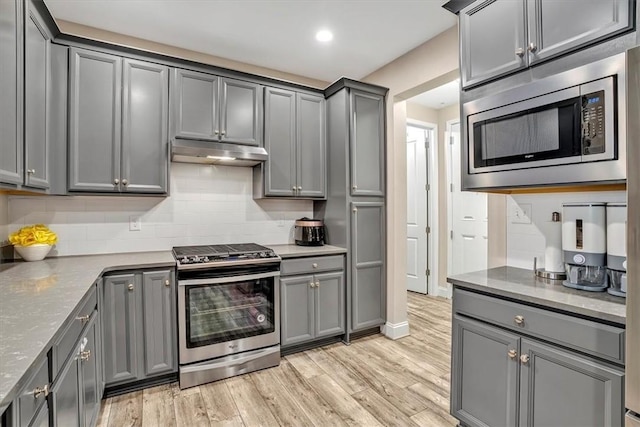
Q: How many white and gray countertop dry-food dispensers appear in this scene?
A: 2